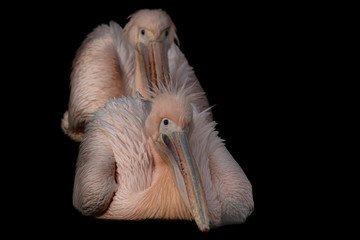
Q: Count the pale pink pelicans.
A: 2